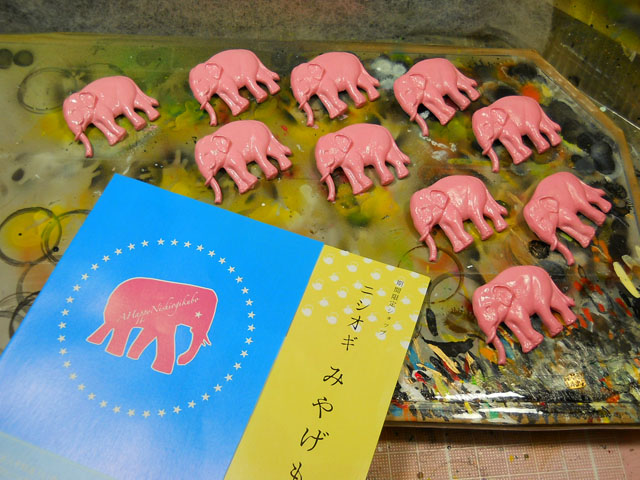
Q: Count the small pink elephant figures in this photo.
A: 10